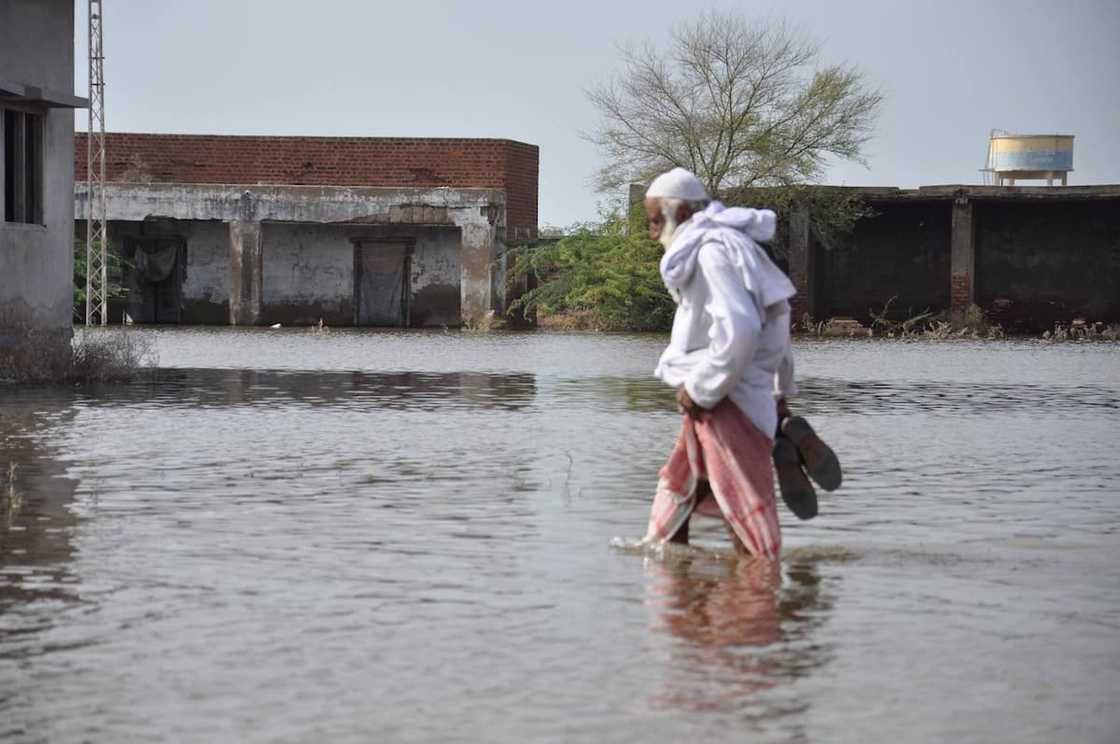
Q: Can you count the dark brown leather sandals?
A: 2